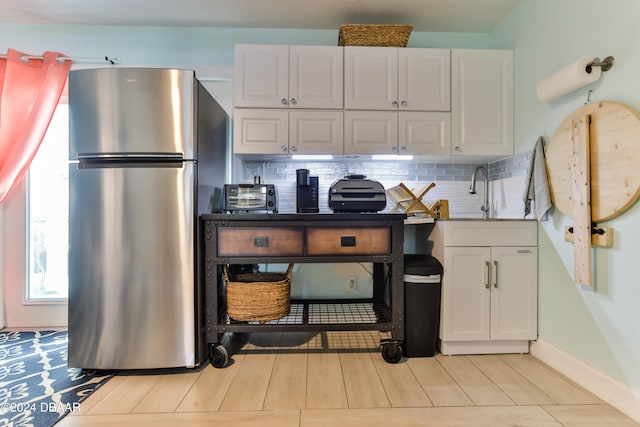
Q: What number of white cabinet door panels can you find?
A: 11